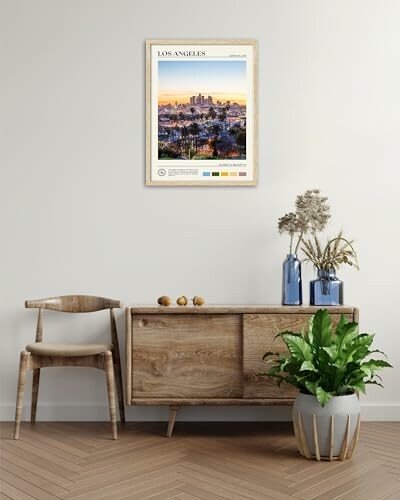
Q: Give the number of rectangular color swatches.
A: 5